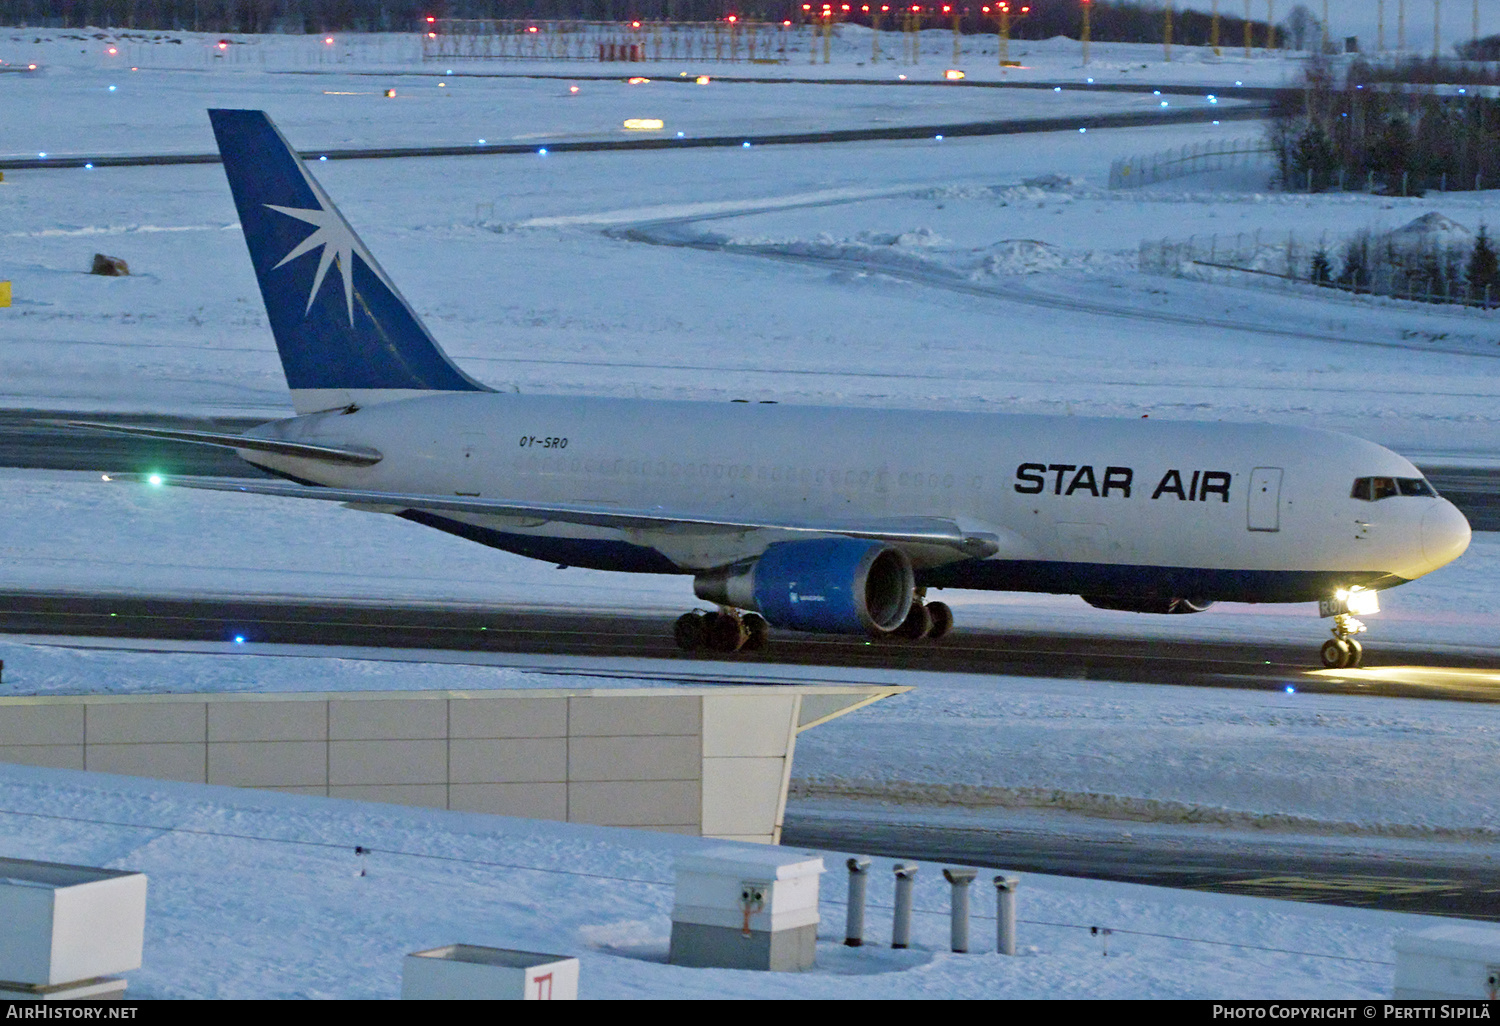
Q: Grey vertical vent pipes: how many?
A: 4